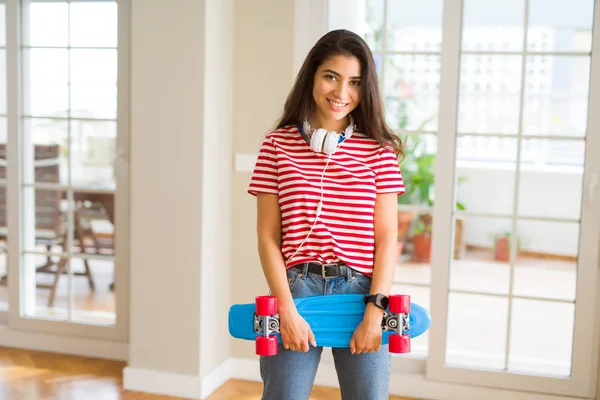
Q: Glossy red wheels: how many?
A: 4